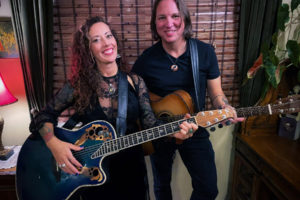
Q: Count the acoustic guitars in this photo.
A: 2